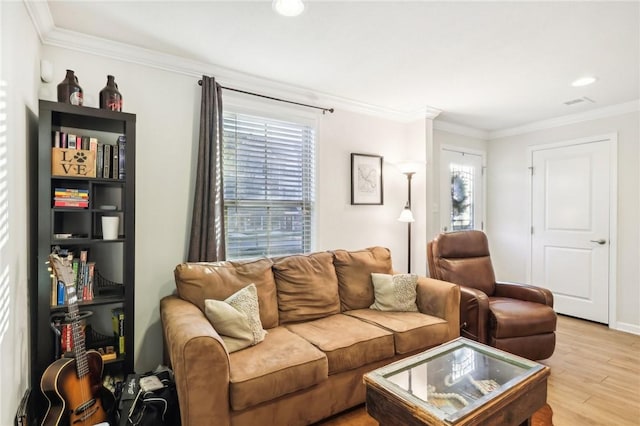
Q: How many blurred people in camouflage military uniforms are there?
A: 0